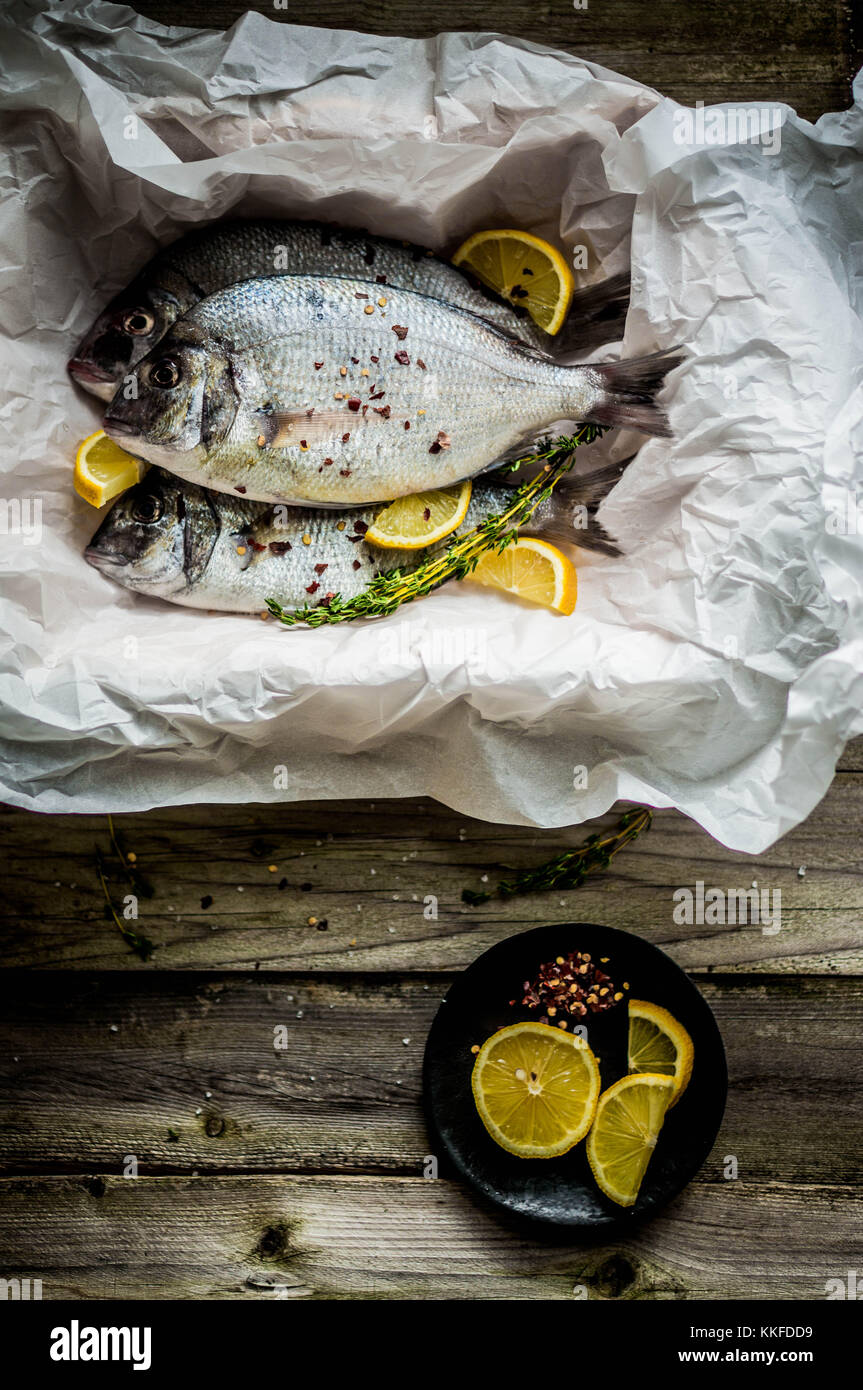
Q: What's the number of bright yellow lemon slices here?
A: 7